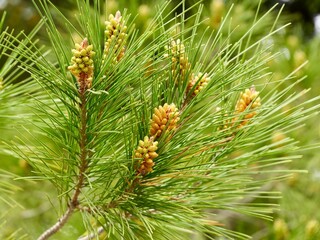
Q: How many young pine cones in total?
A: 7